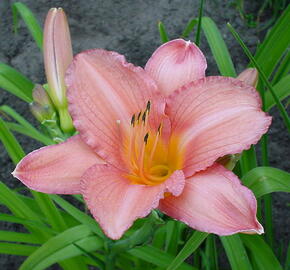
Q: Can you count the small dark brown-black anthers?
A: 6